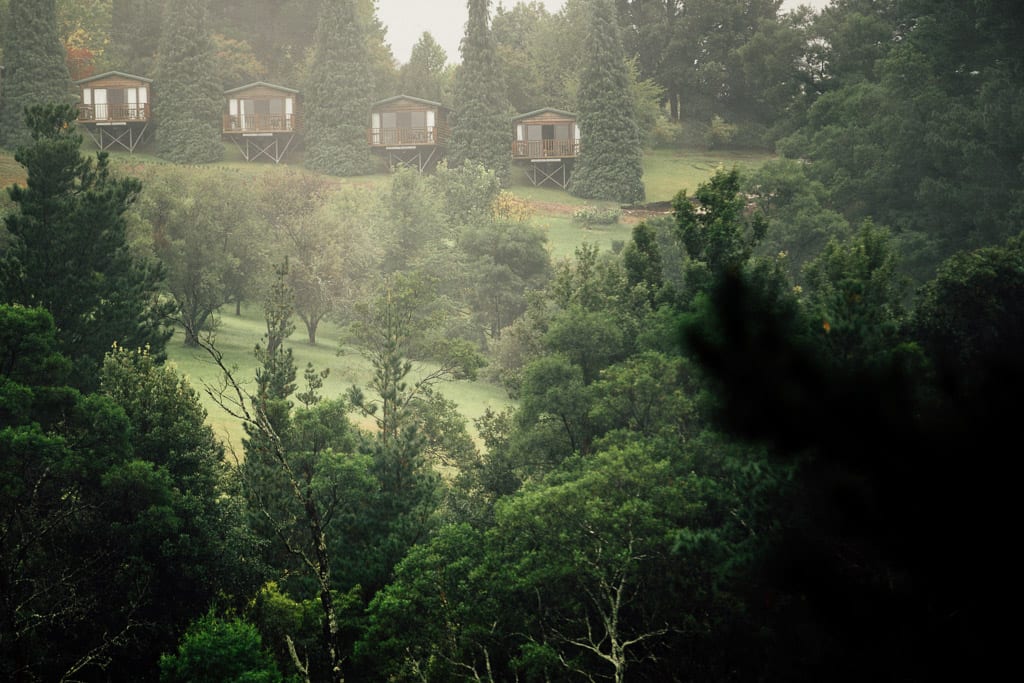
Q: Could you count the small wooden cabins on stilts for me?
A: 4